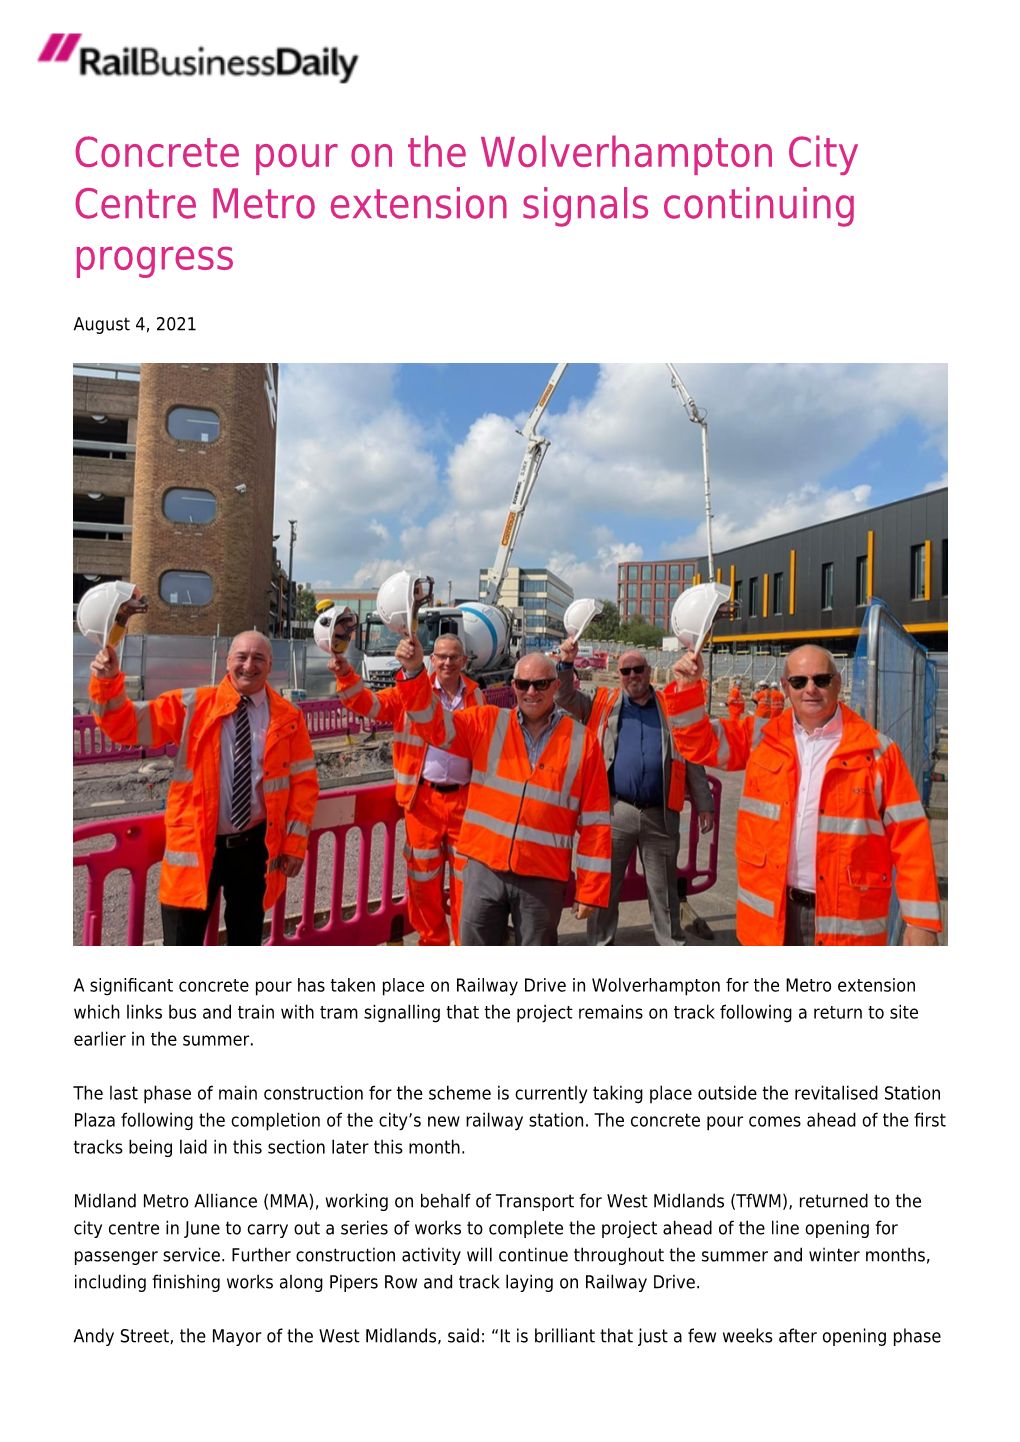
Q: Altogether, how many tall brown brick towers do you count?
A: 1